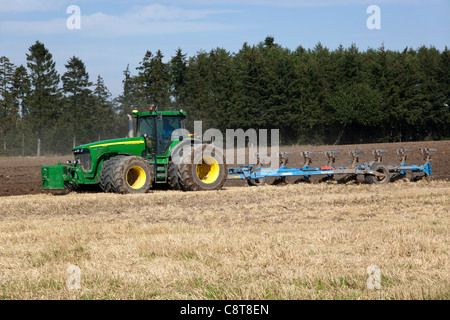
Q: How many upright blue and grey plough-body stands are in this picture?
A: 8